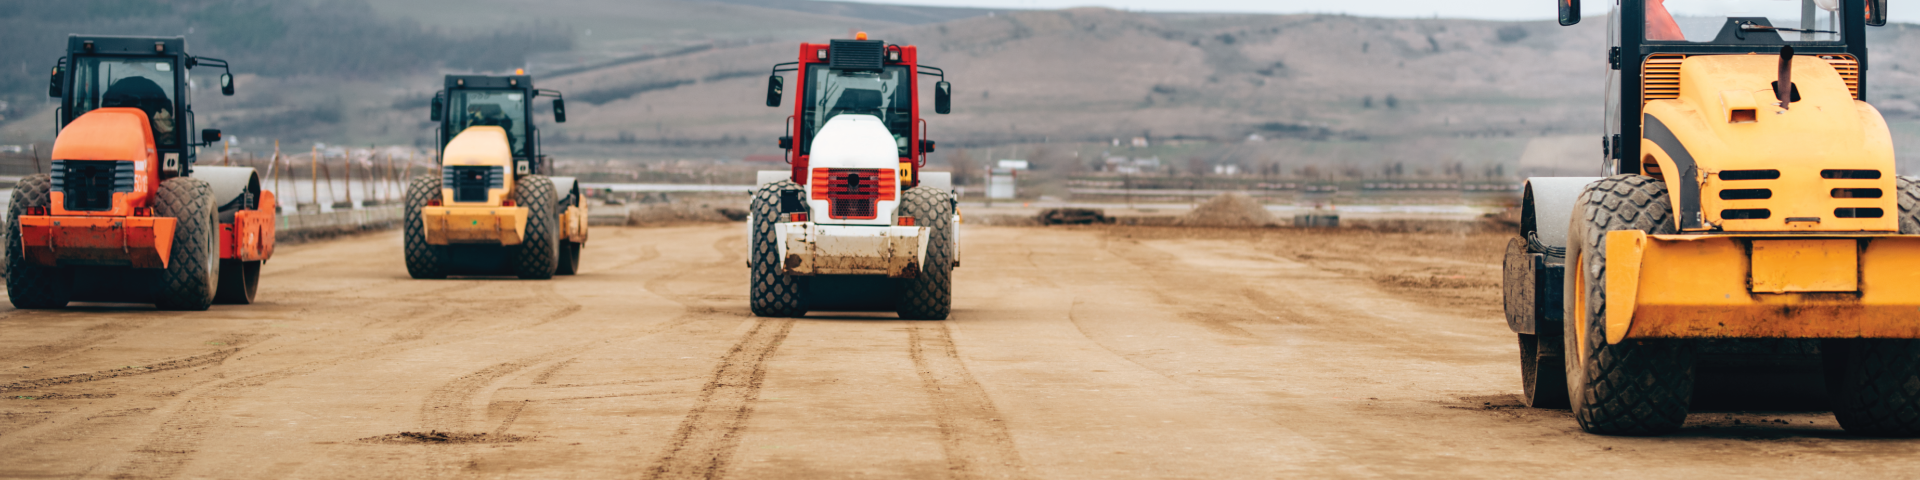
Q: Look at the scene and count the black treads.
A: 8